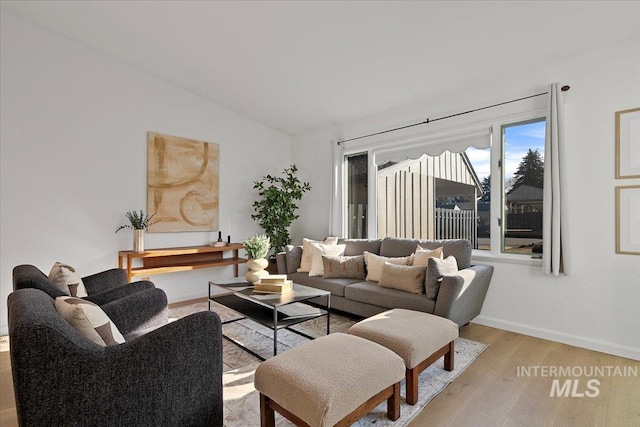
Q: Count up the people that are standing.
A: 0